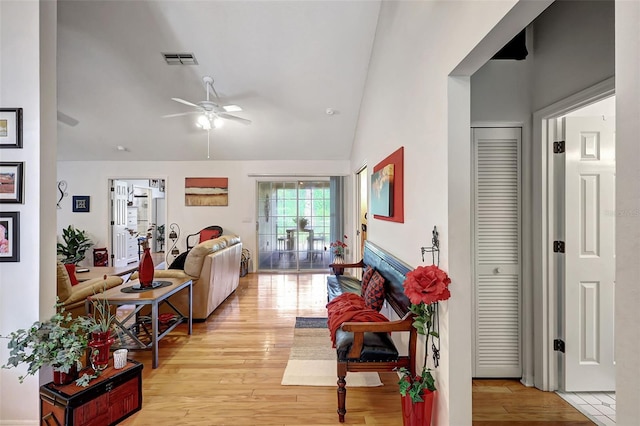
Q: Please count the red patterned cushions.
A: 2